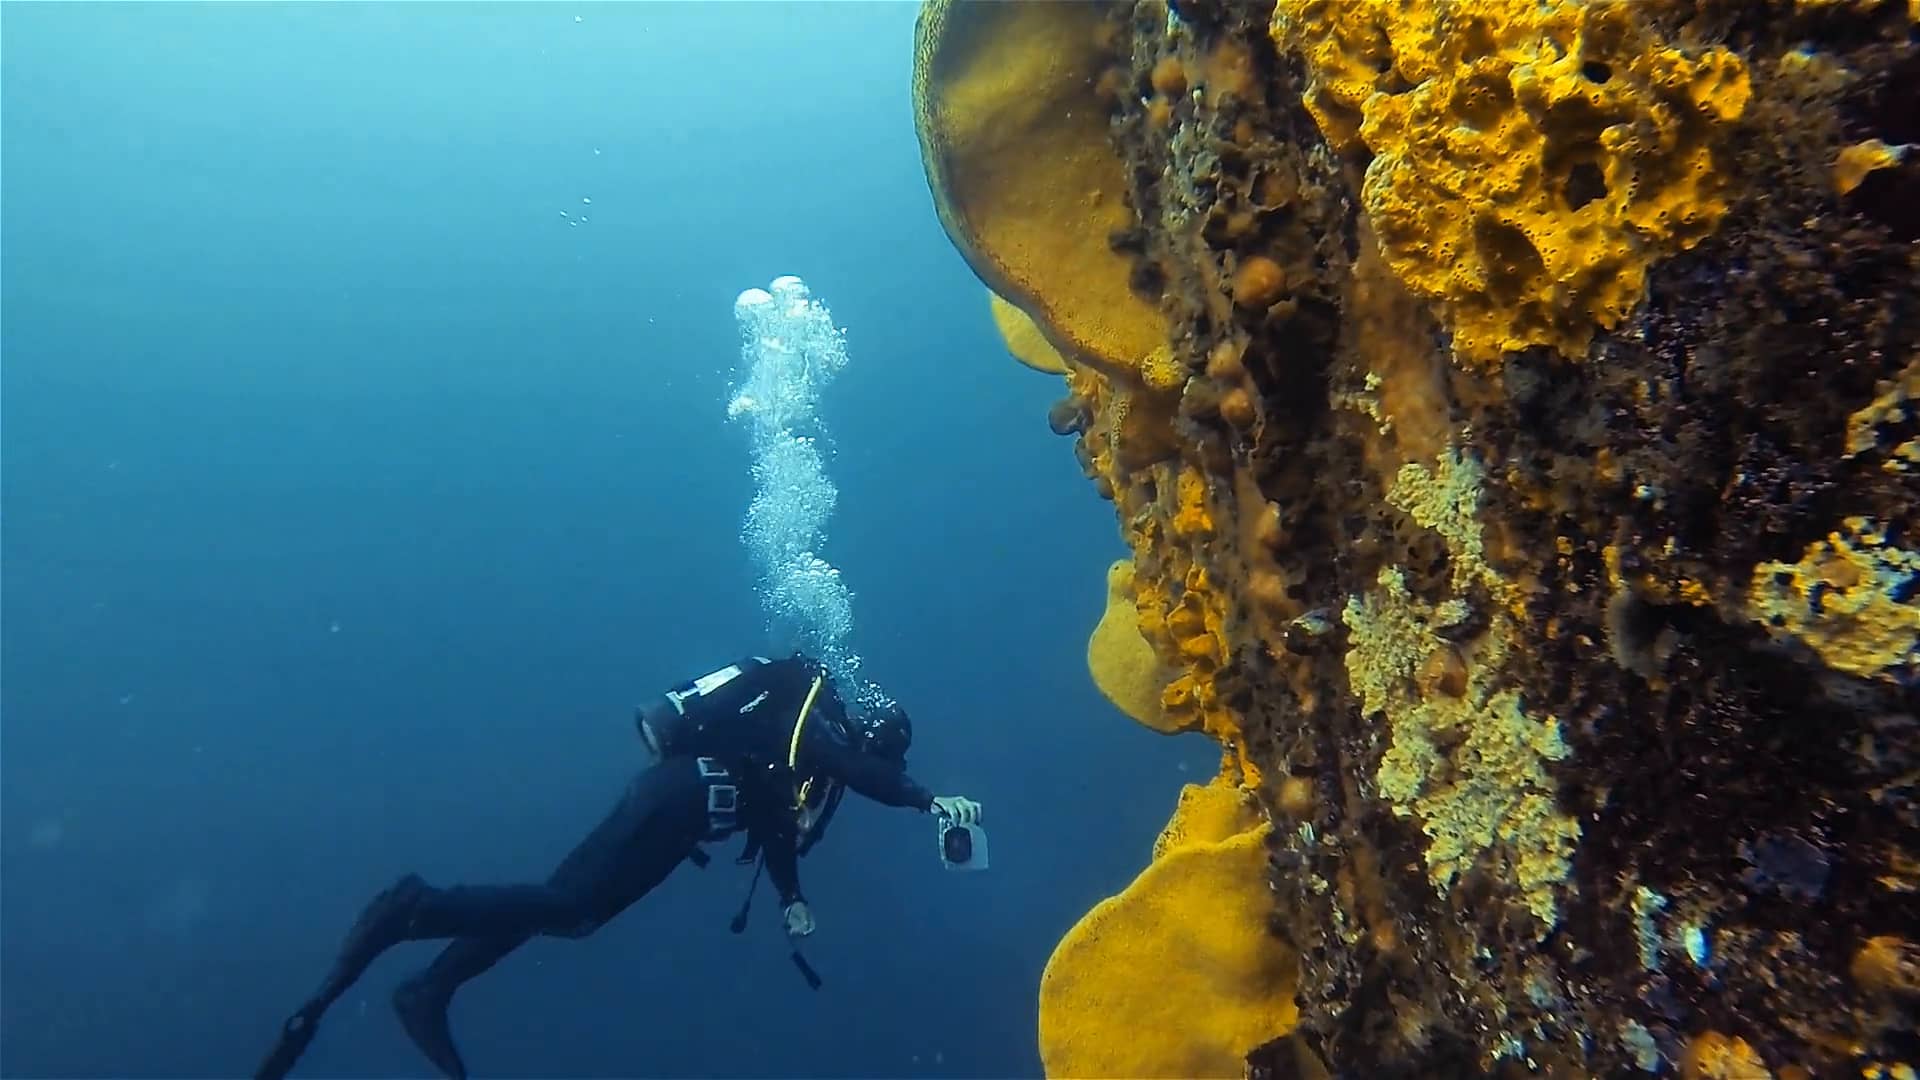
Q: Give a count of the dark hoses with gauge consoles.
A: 1